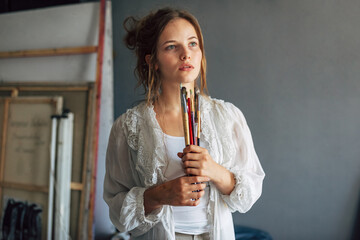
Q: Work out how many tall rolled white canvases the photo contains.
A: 2